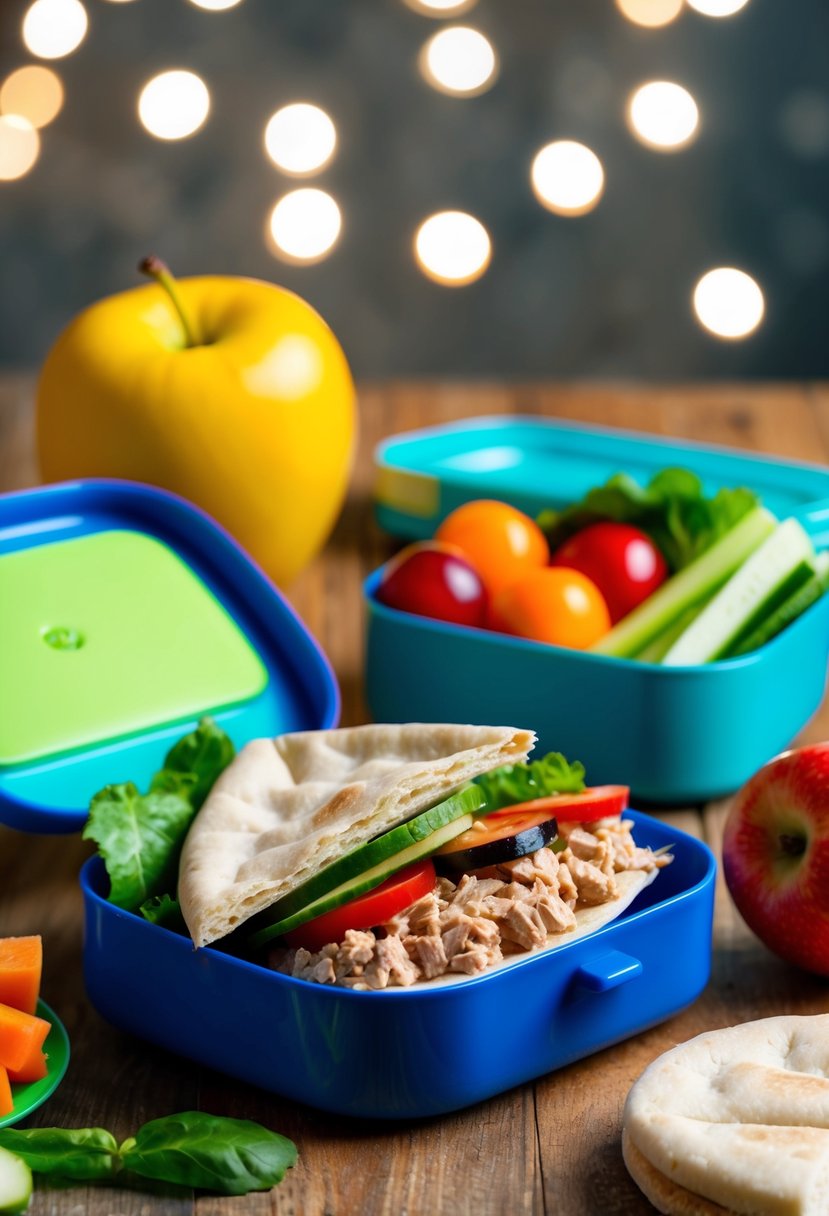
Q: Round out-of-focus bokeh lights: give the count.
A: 15